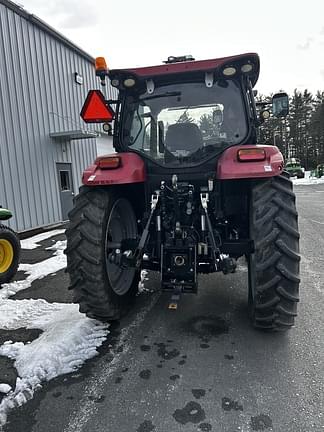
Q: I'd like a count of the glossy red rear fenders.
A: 2